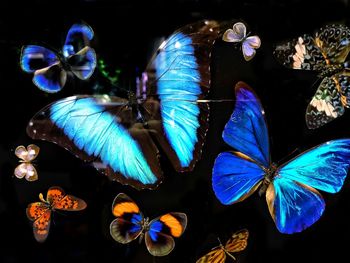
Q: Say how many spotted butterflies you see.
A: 2